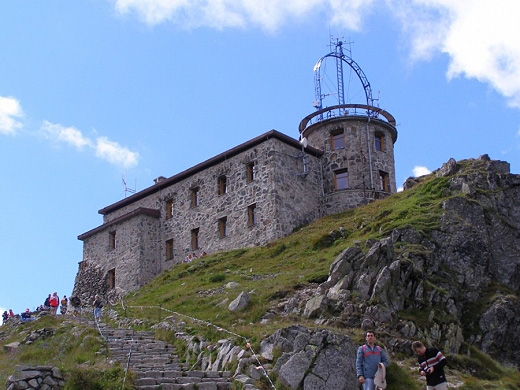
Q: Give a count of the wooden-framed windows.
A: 14